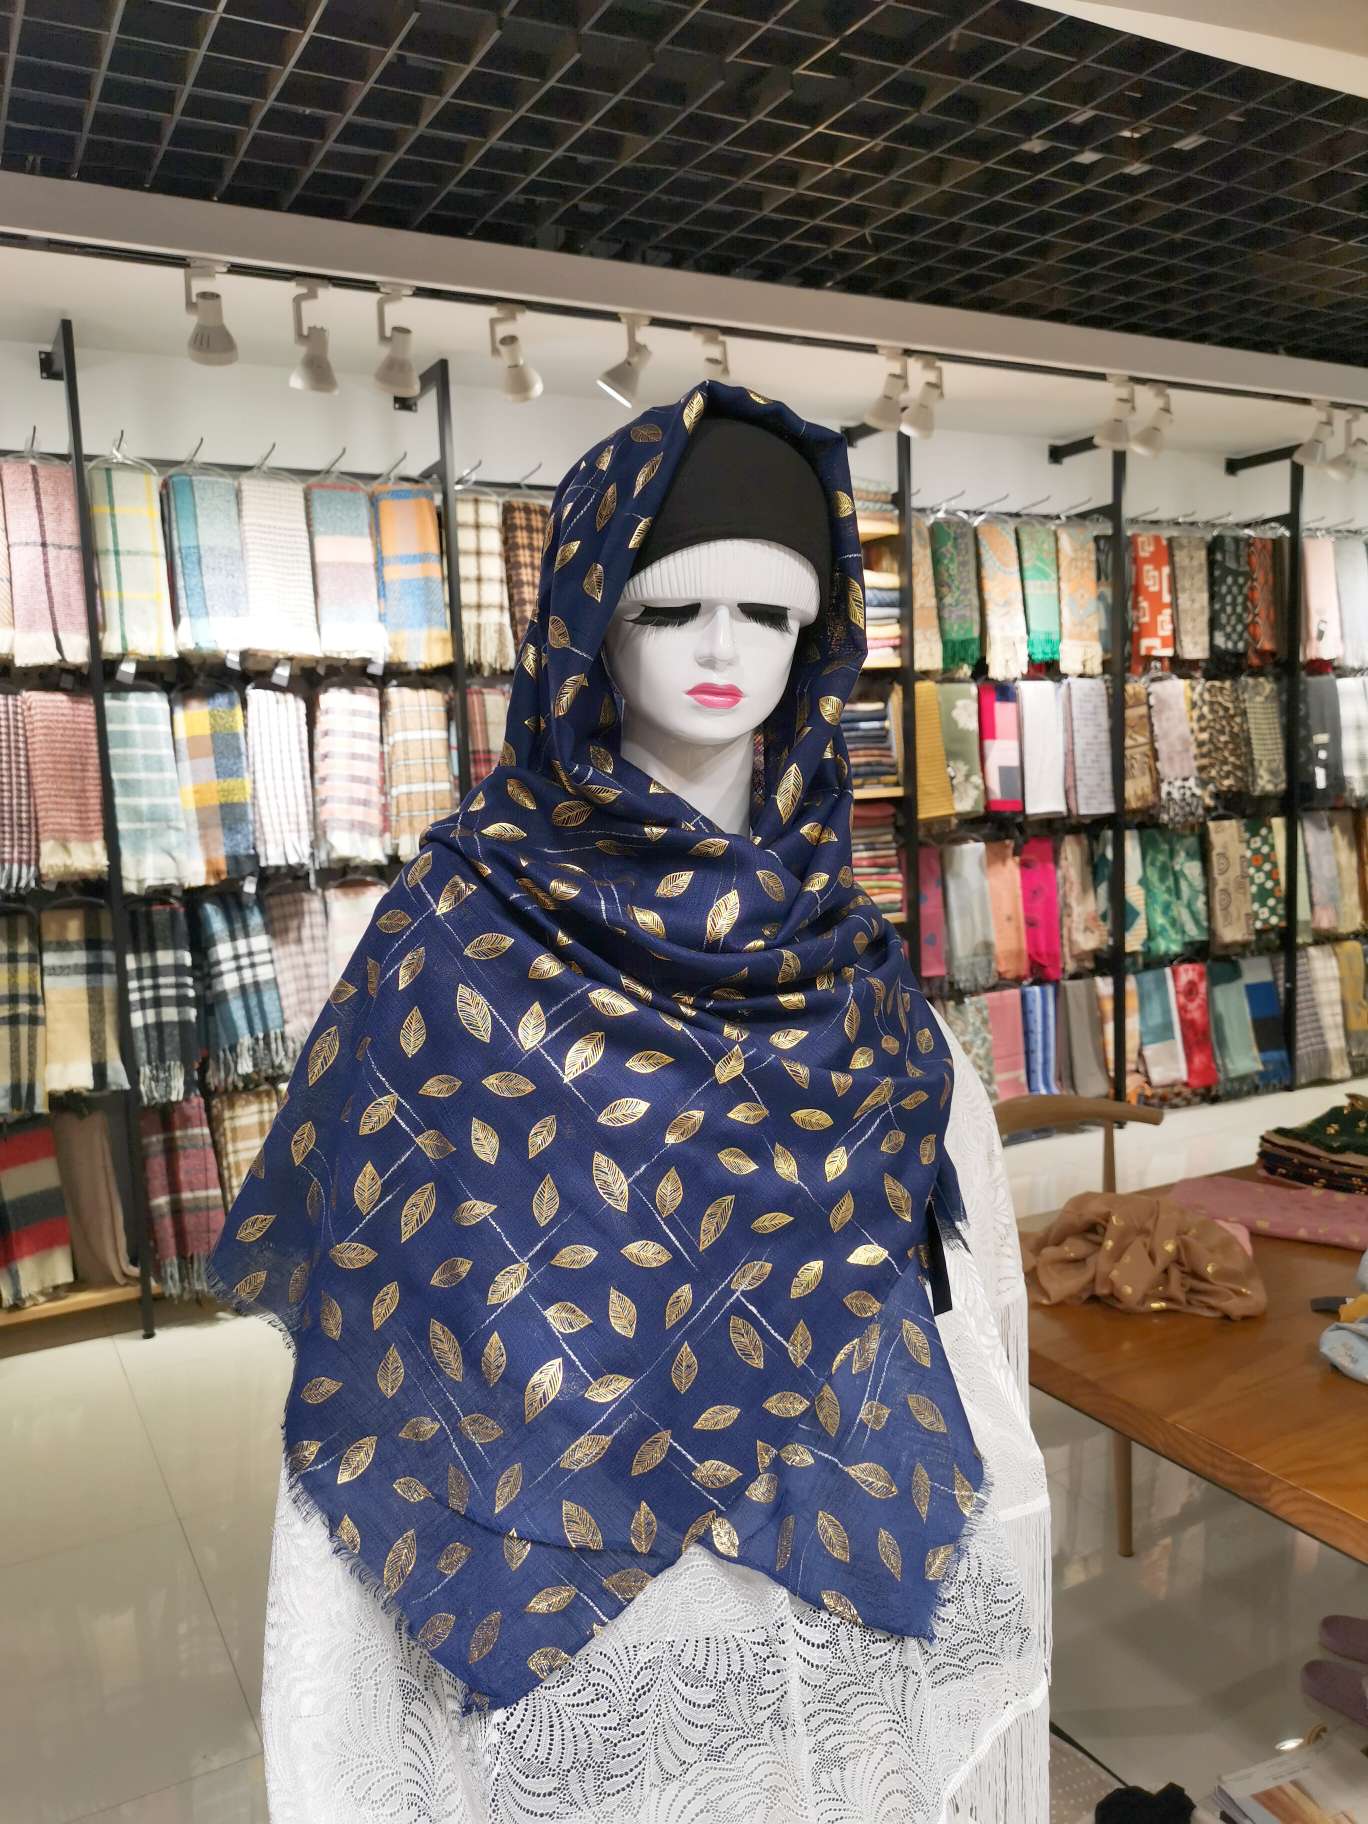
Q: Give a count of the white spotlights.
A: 12